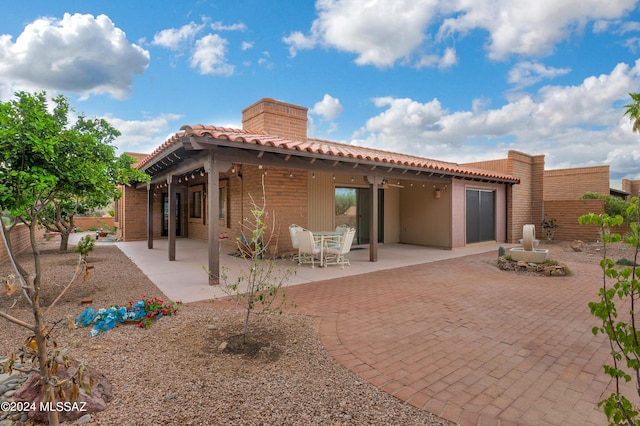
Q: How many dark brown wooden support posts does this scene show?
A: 4